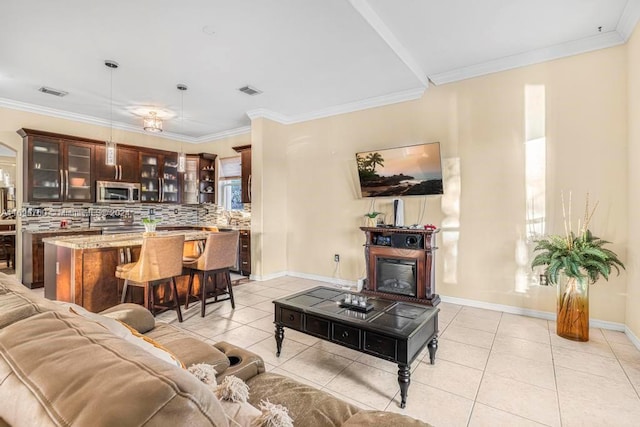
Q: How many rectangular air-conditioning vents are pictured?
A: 2